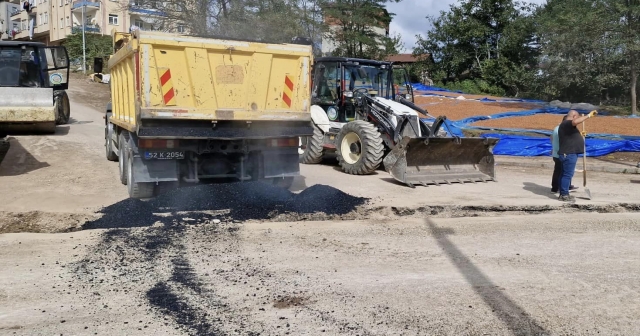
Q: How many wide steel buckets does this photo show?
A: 1